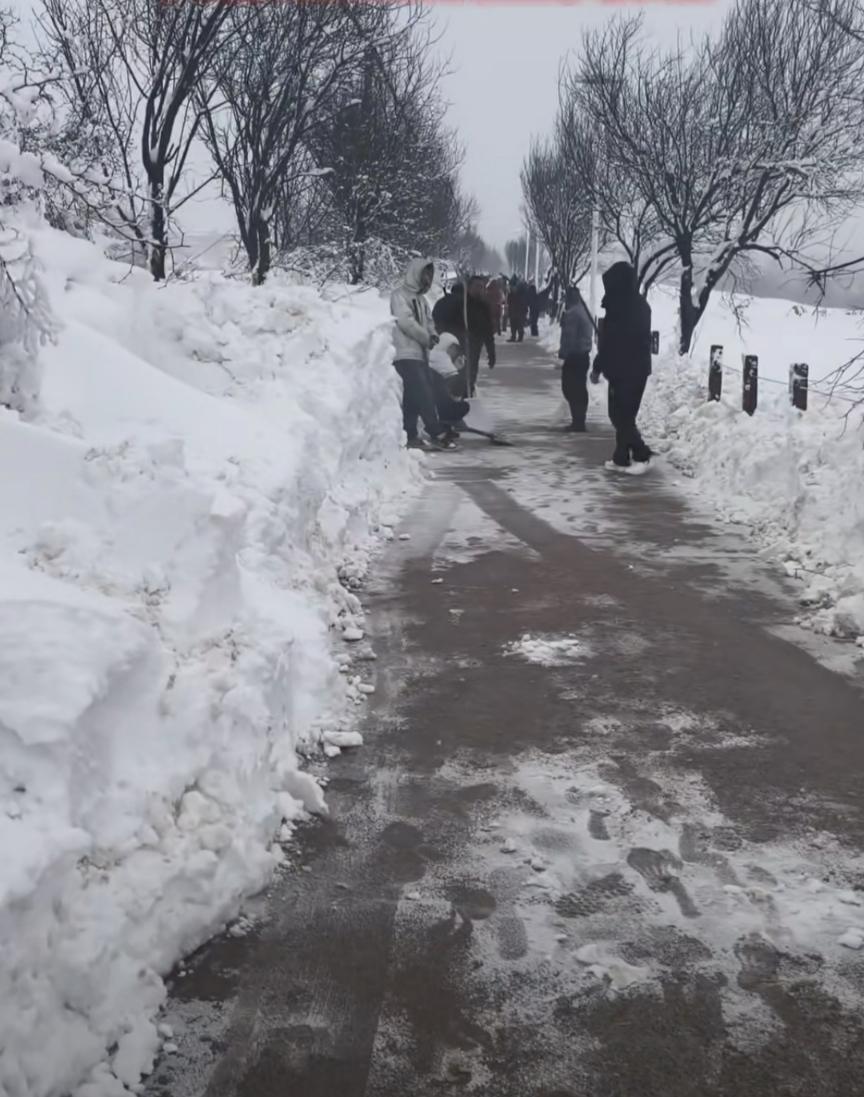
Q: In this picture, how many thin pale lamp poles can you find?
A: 3